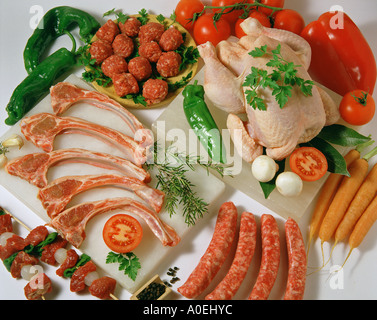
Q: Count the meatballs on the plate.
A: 12